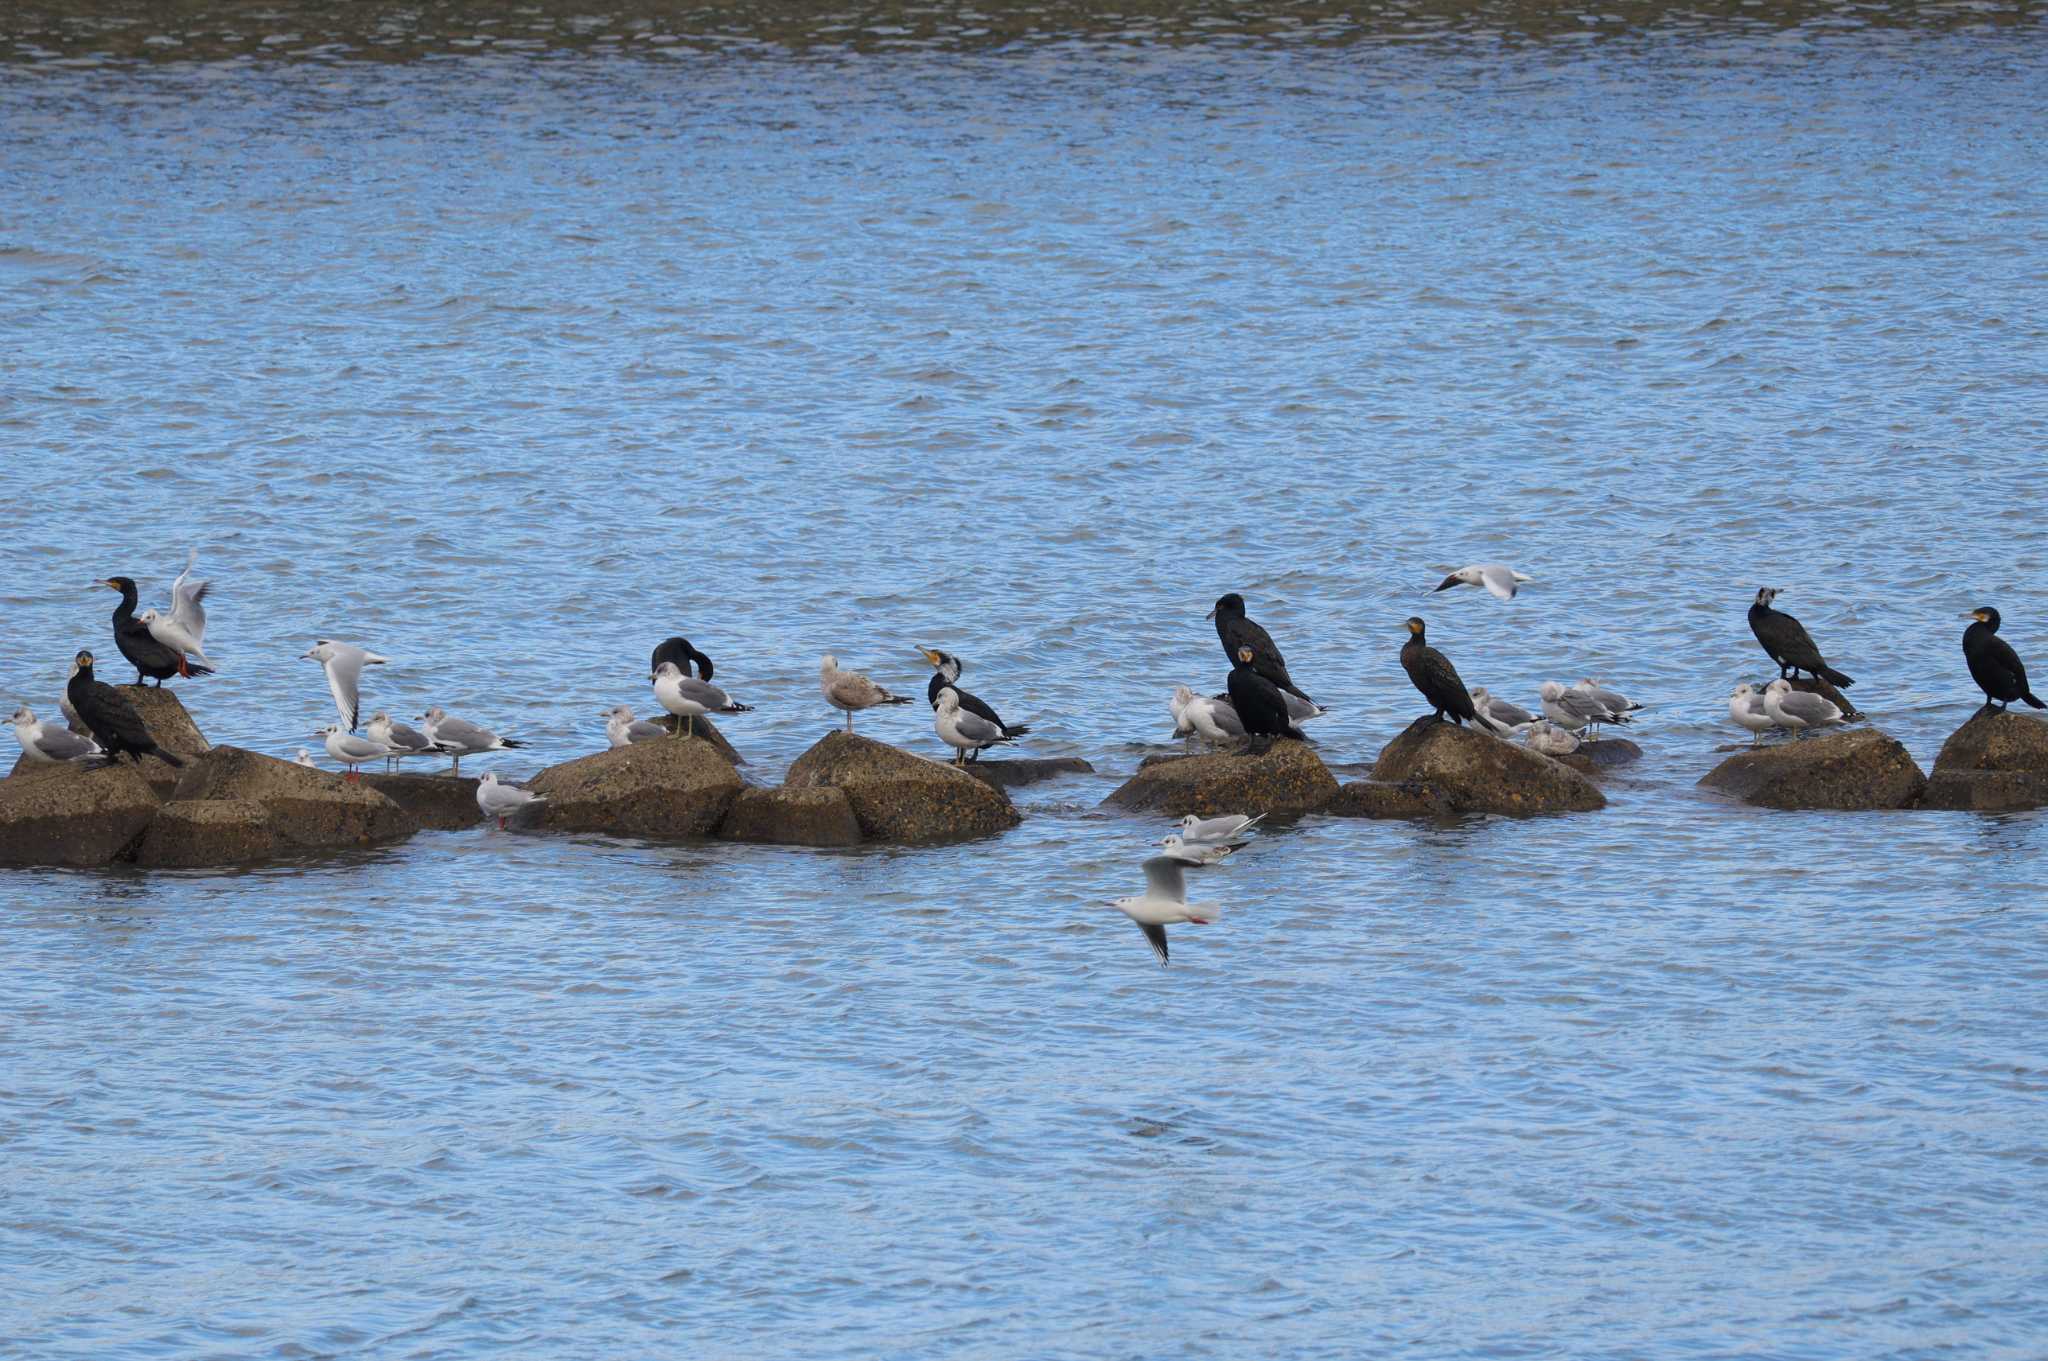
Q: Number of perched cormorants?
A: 9